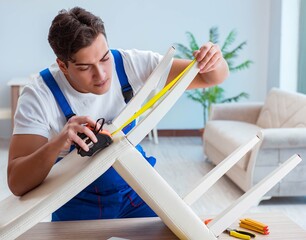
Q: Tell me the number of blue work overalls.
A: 1